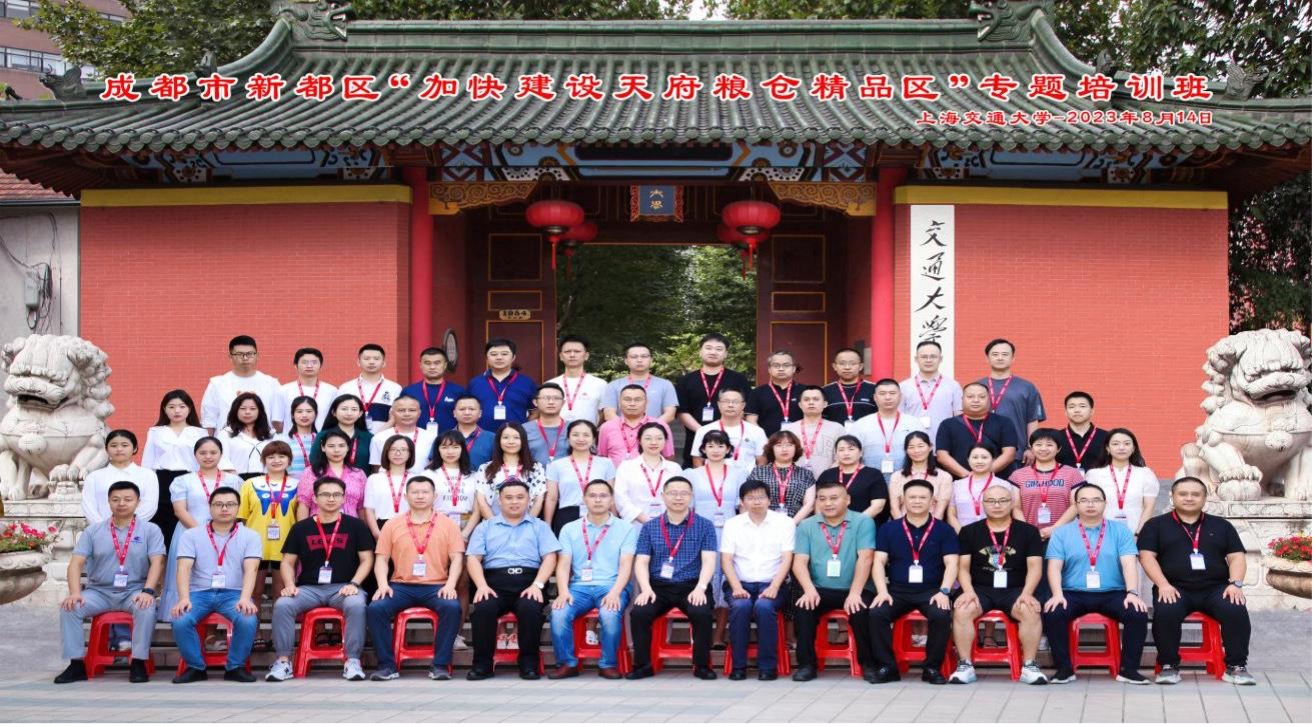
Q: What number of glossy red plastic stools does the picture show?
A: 13